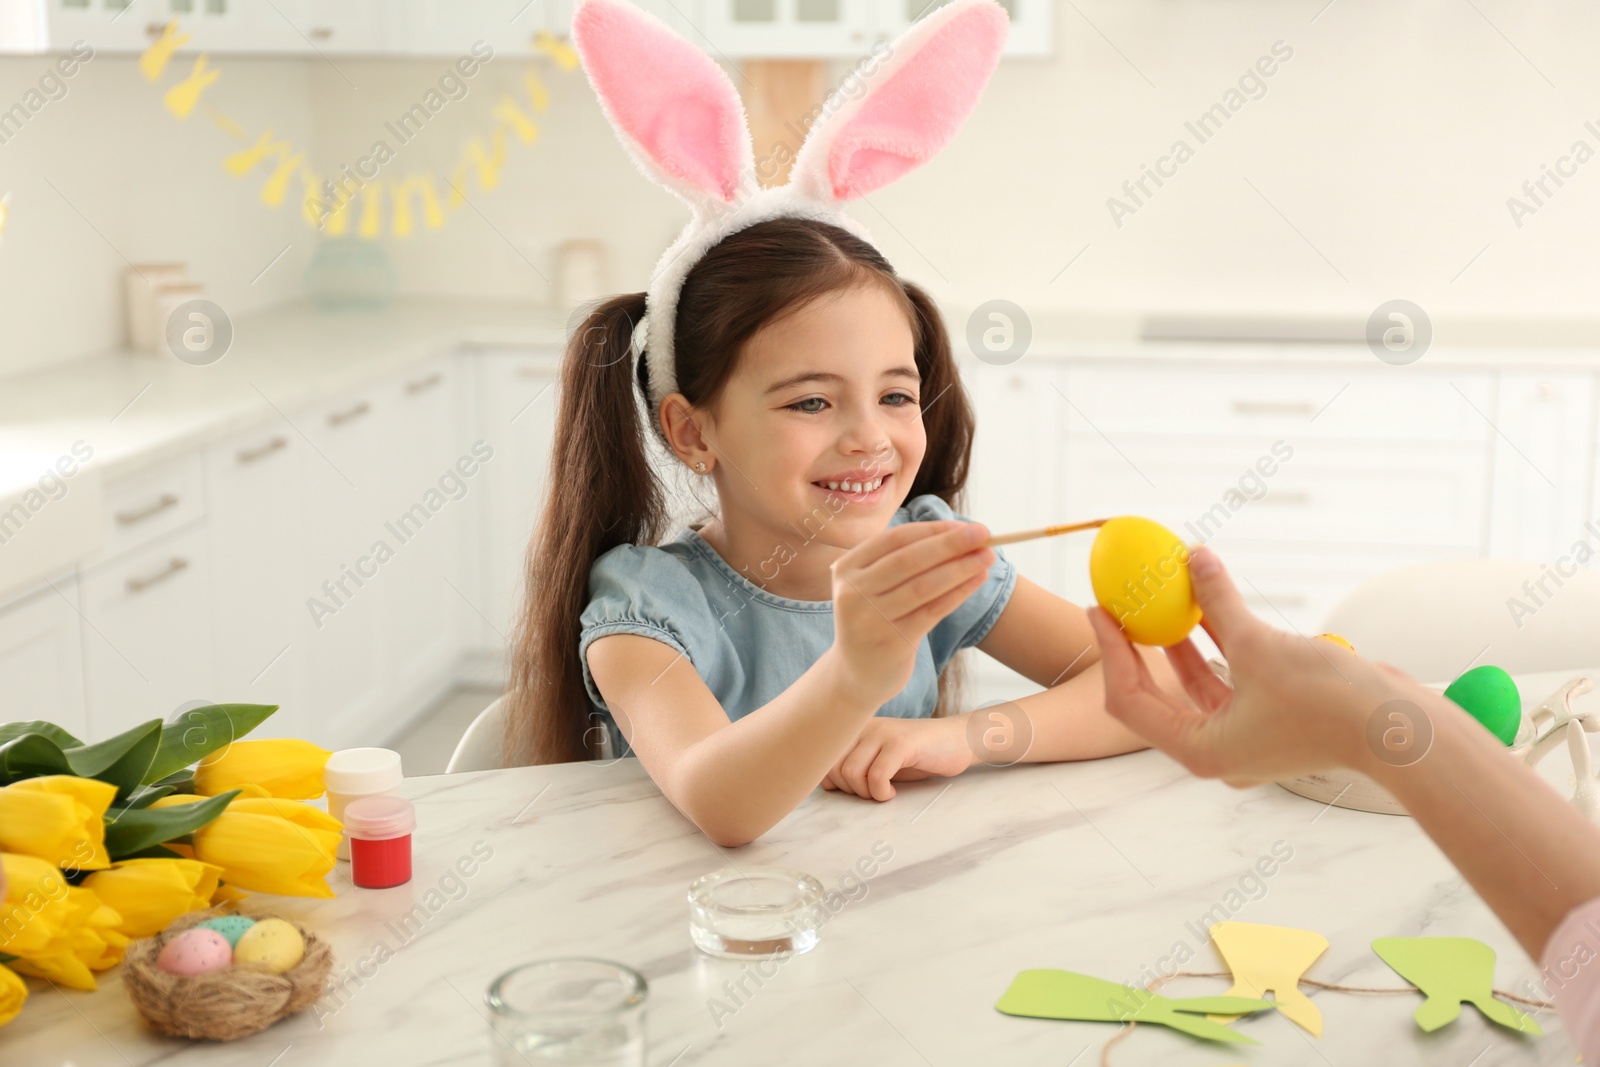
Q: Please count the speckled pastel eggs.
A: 3